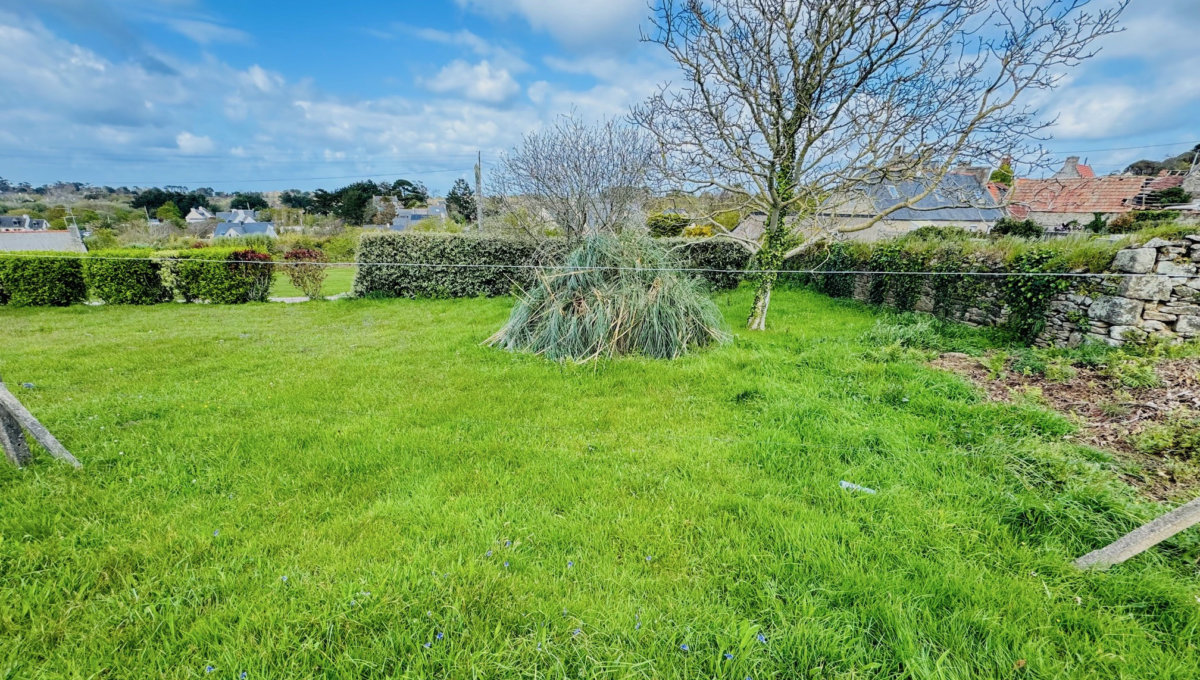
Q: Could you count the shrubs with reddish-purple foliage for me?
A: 2